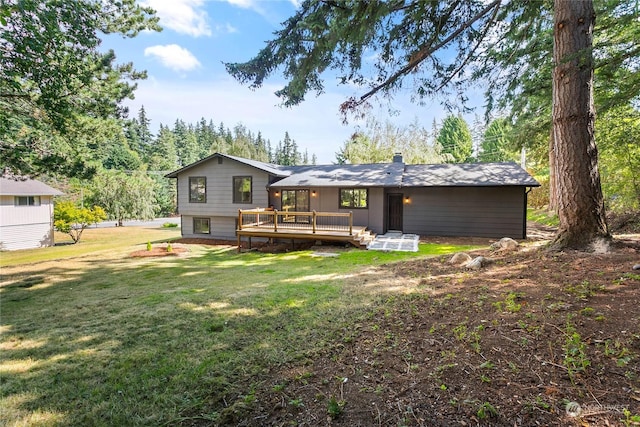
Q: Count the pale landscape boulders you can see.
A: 3